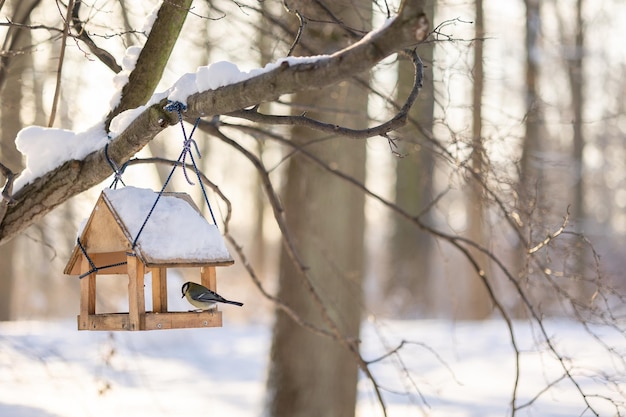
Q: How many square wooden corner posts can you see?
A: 4